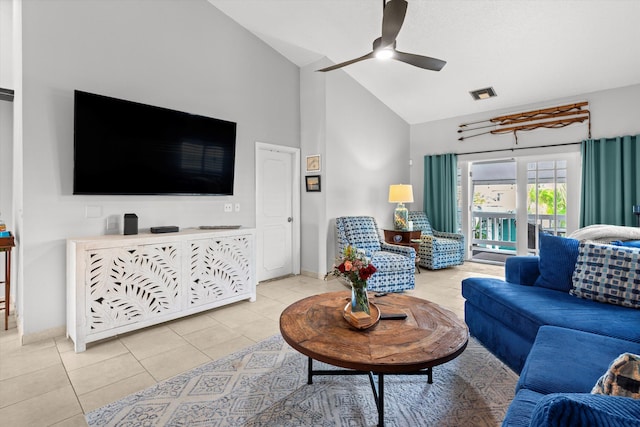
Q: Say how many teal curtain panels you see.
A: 2